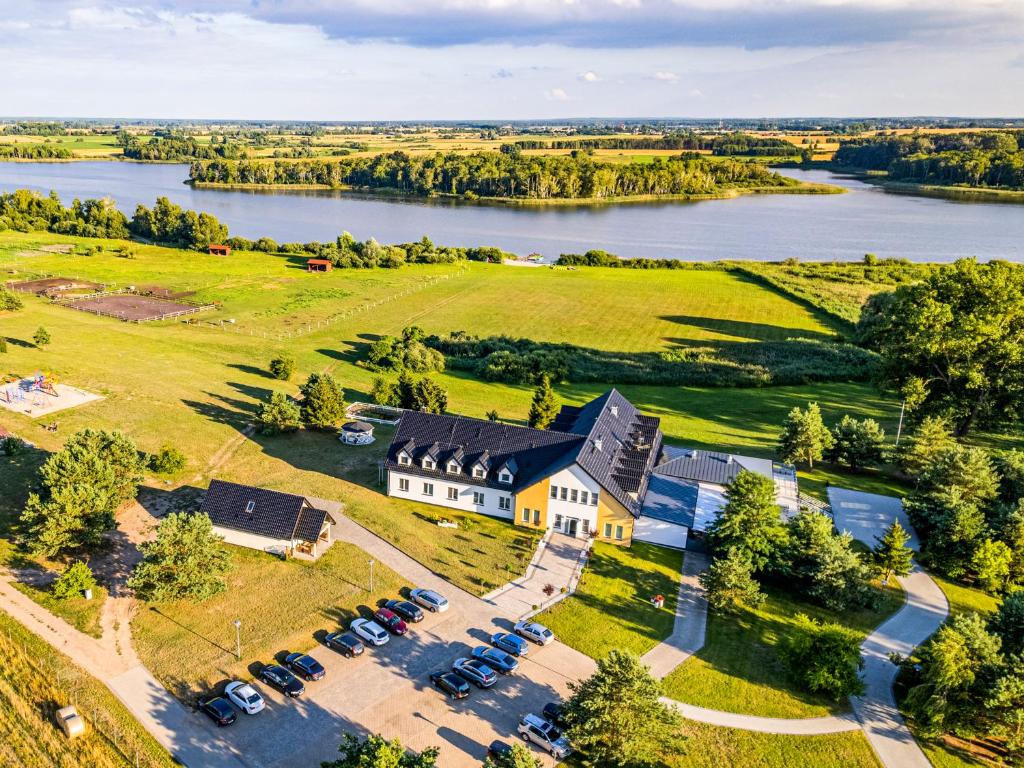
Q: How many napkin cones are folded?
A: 0